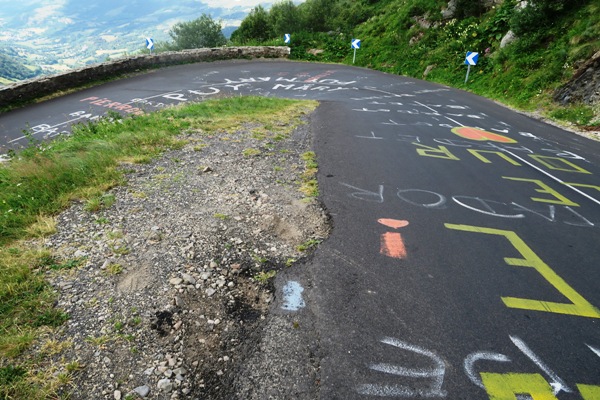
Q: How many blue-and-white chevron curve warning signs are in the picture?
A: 4